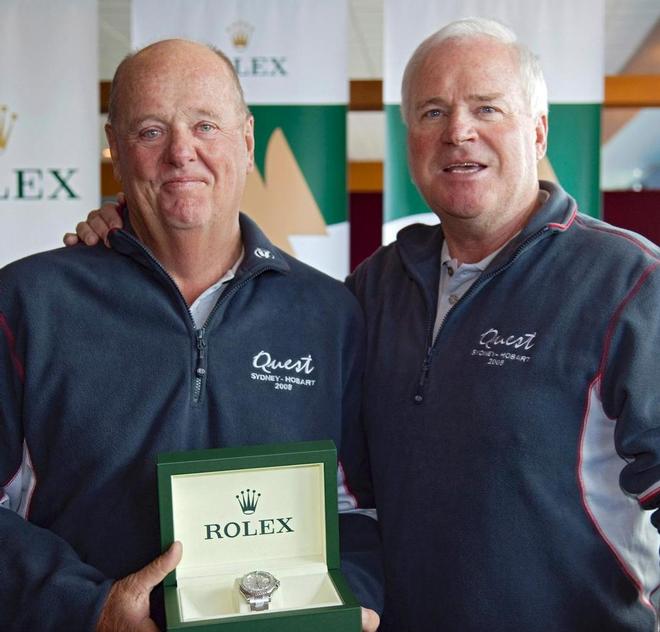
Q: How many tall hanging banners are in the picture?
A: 3